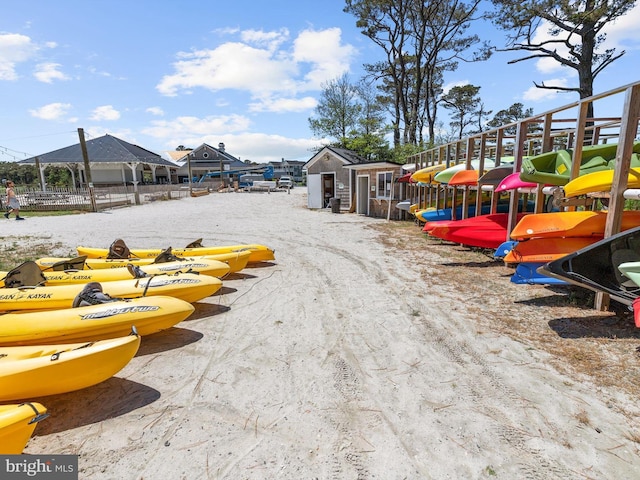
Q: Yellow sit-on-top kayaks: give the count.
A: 7